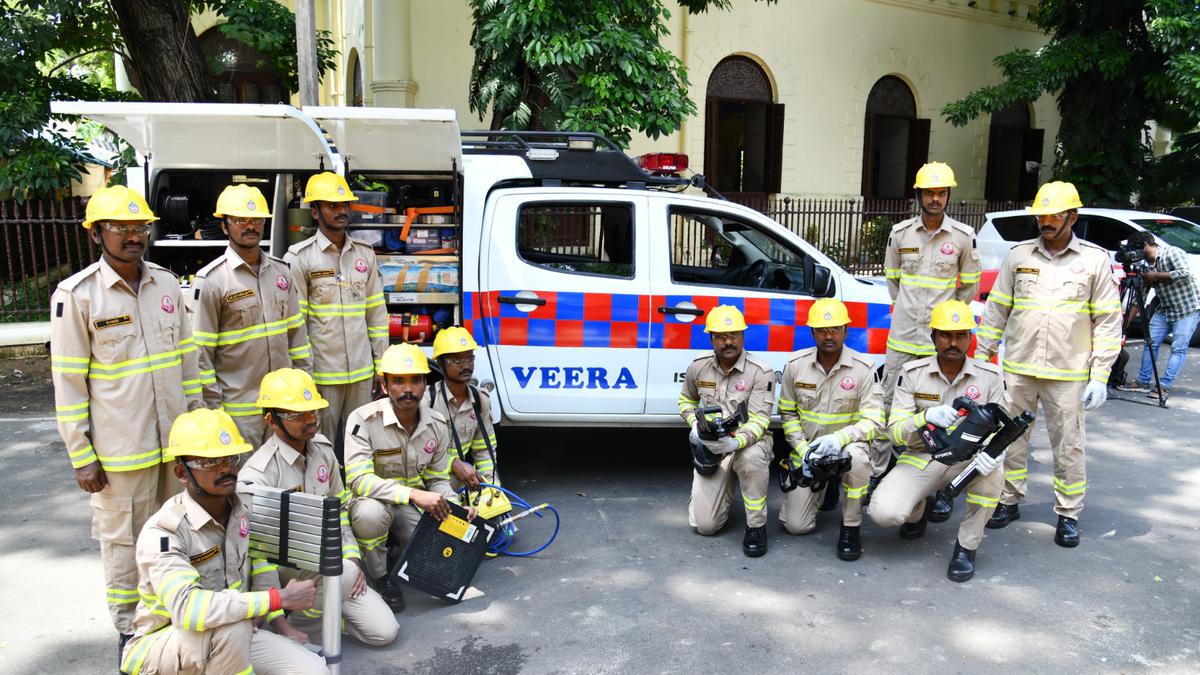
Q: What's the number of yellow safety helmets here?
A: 12